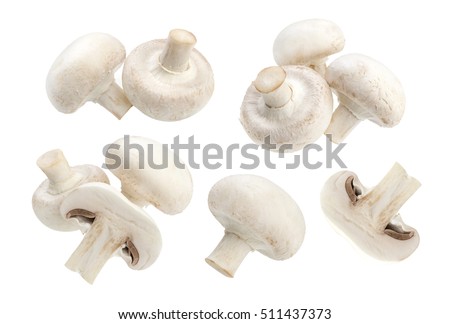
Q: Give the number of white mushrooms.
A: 10